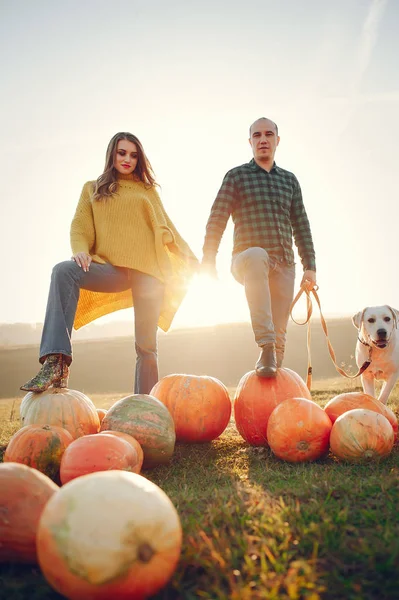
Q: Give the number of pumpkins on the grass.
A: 13